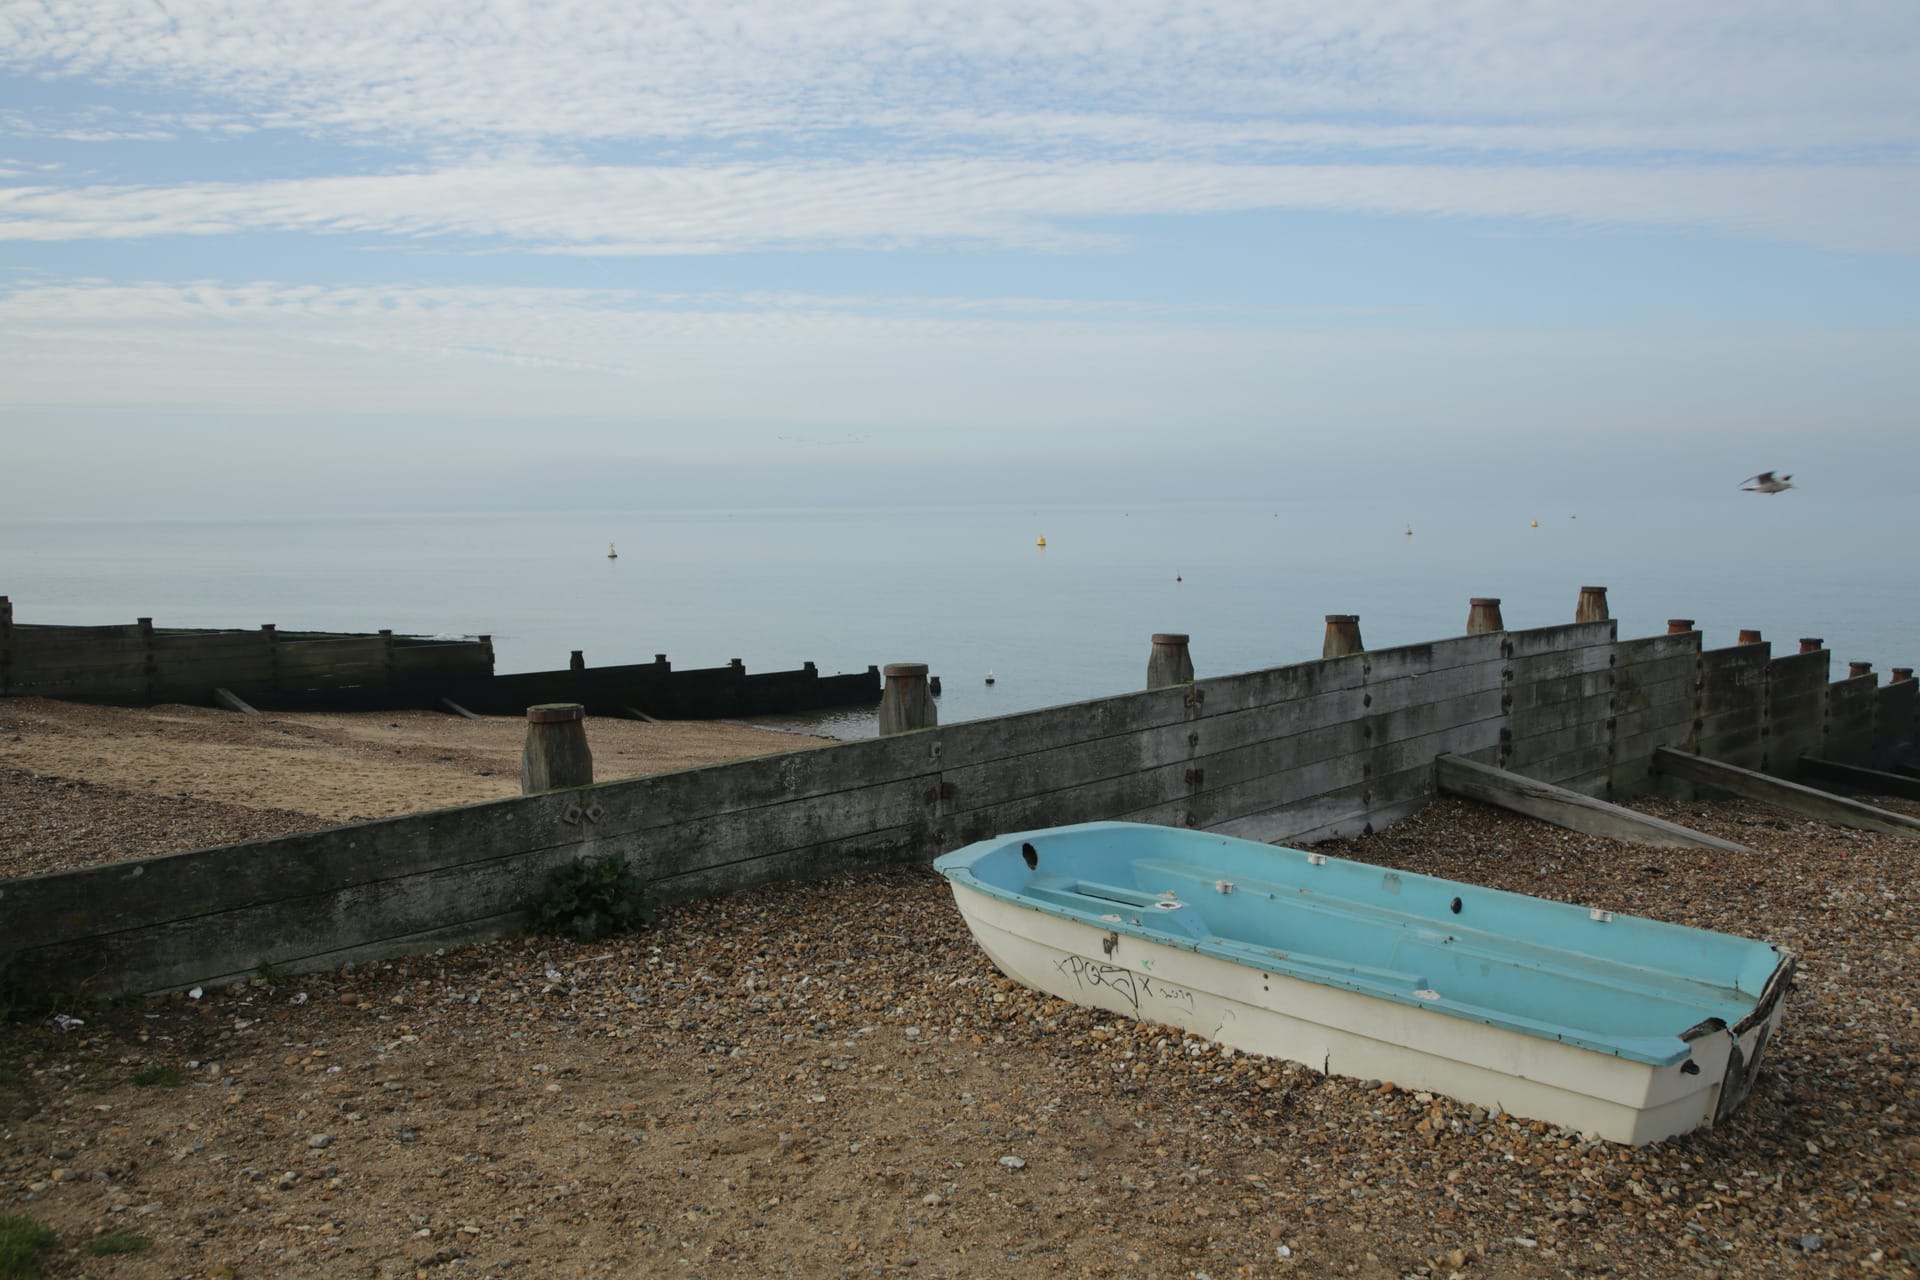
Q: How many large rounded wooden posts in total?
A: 11